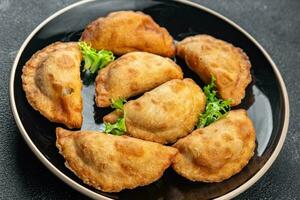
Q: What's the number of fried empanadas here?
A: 7